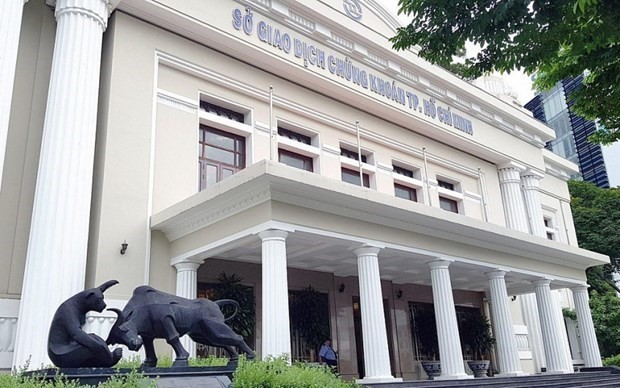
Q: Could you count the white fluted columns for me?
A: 11